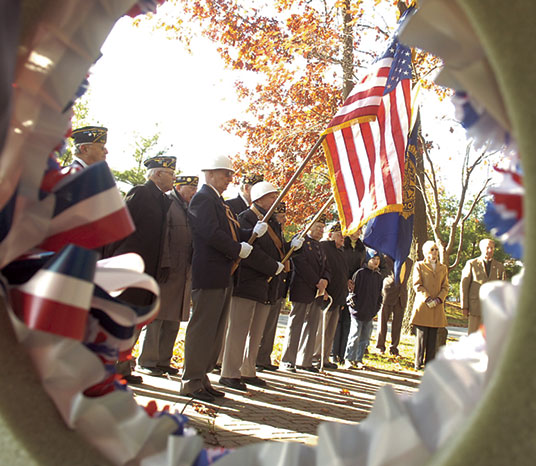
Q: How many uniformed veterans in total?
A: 9